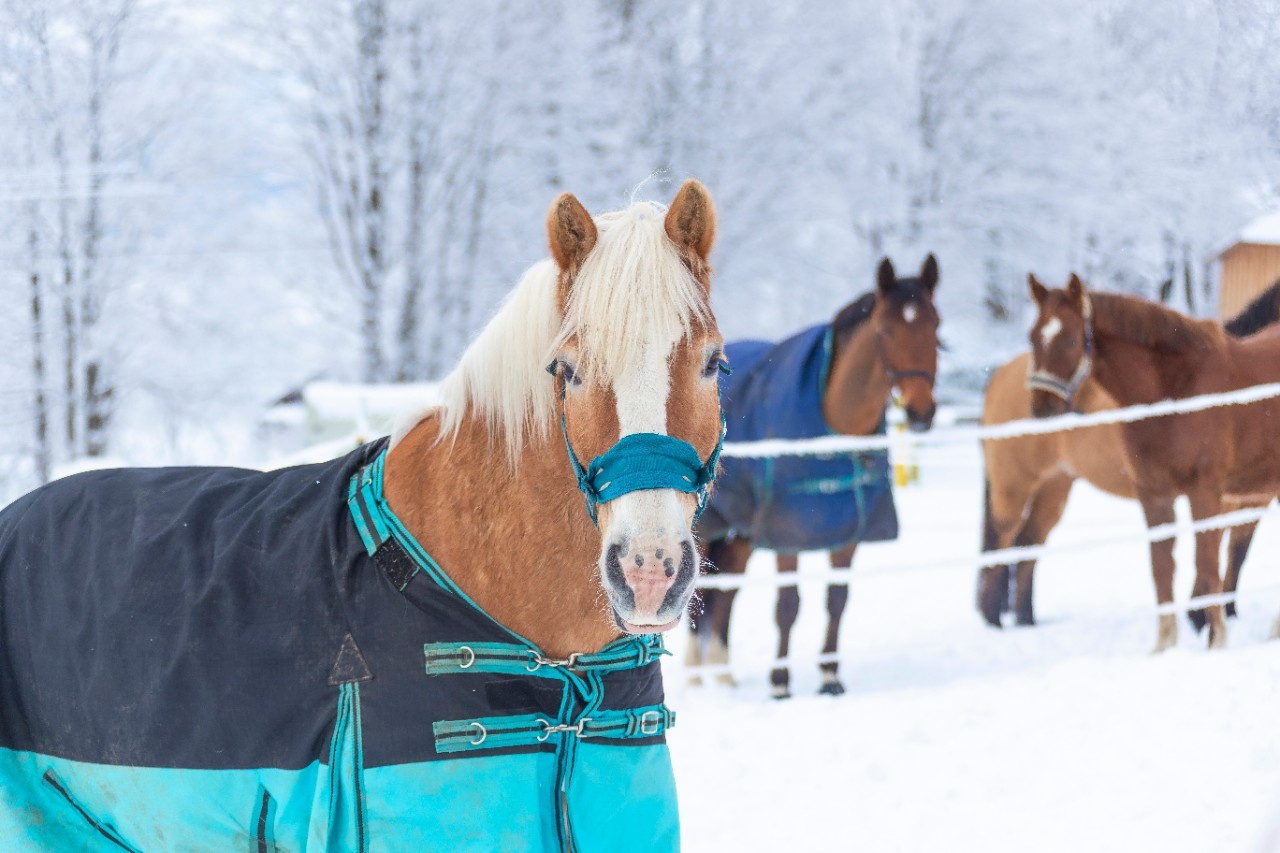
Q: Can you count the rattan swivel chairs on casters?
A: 0